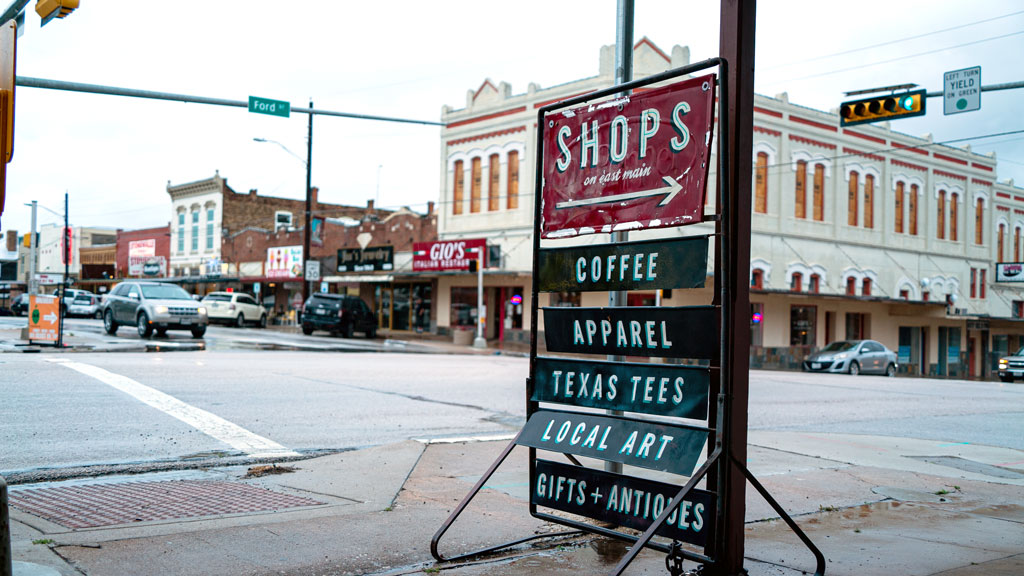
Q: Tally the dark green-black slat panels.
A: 5